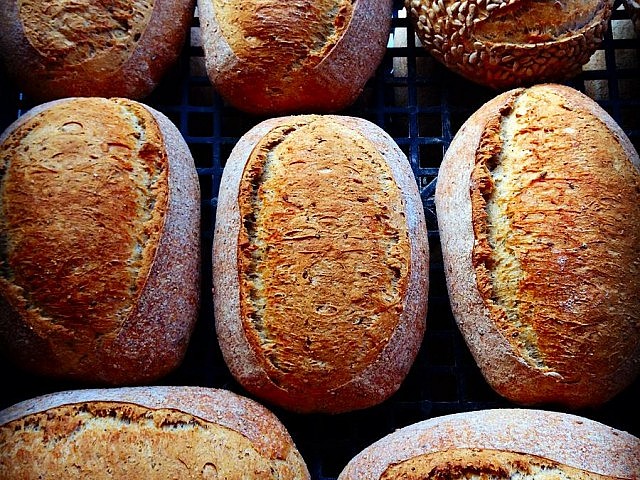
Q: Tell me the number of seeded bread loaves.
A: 1